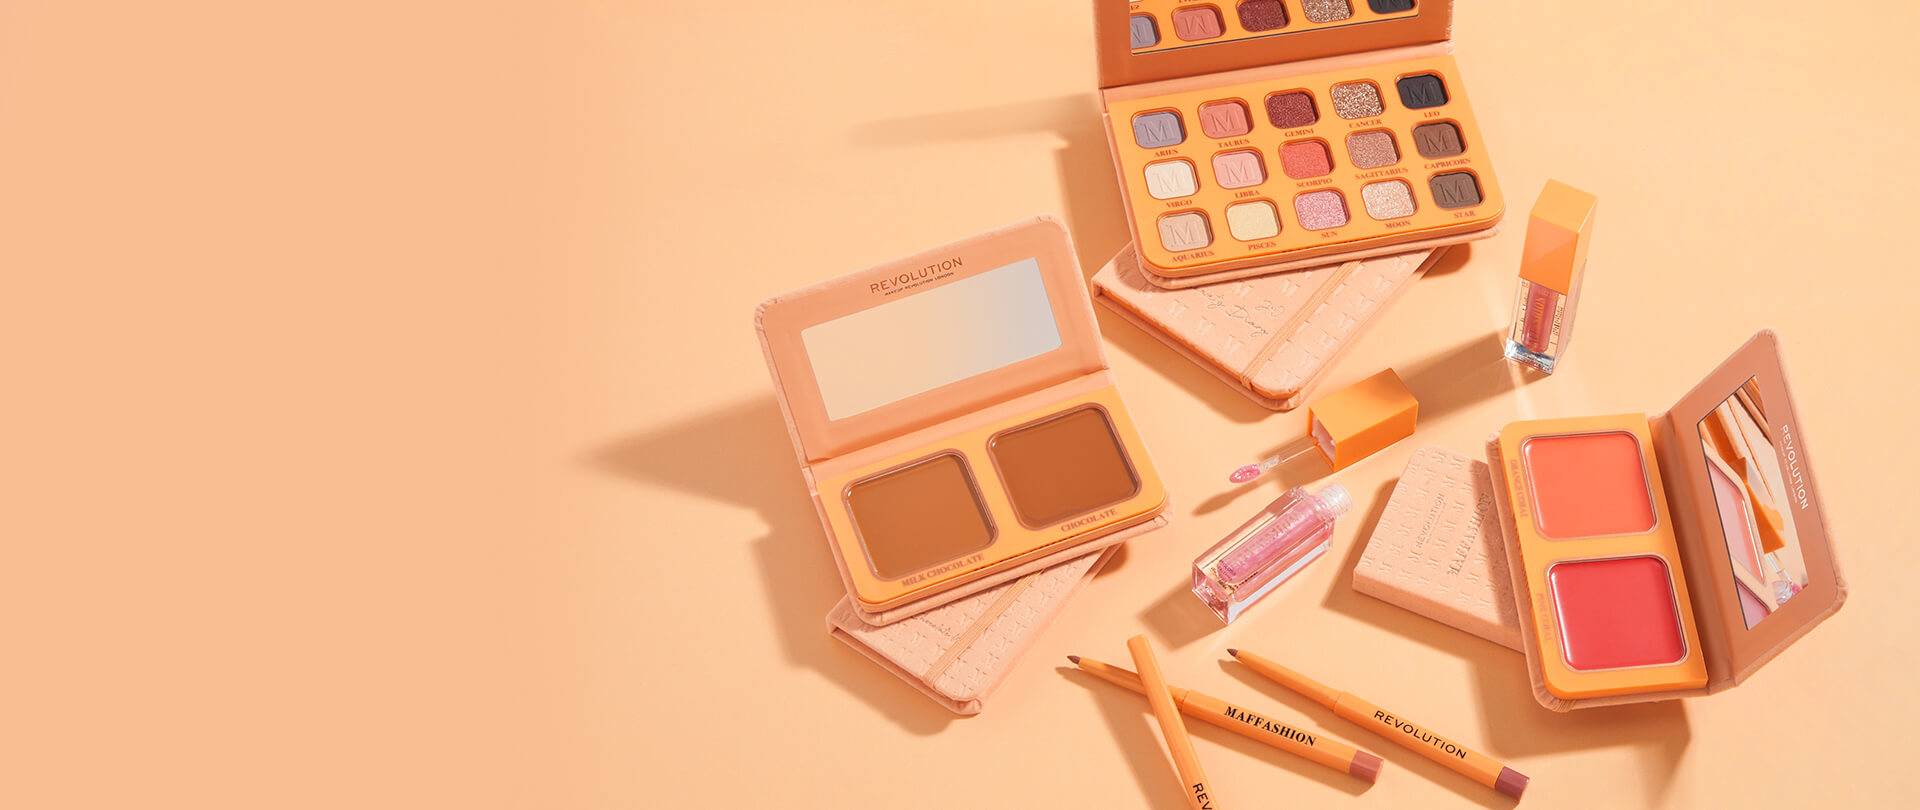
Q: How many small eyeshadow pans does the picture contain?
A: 15